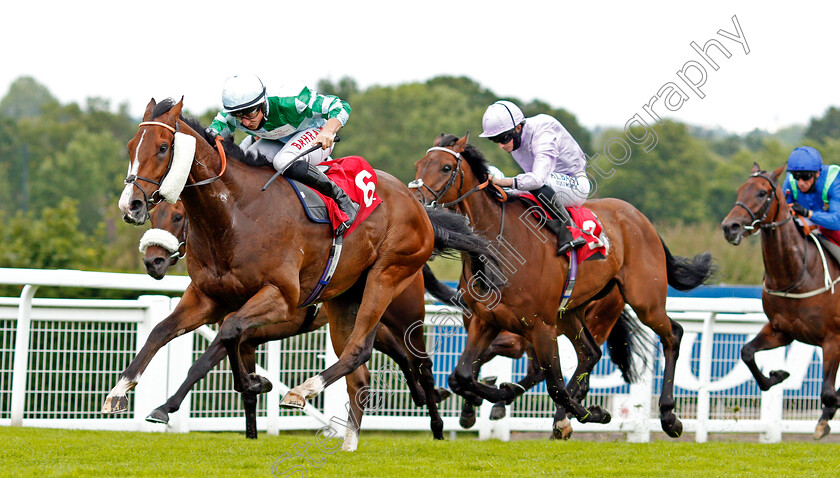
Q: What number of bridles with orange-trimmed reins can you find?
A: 3